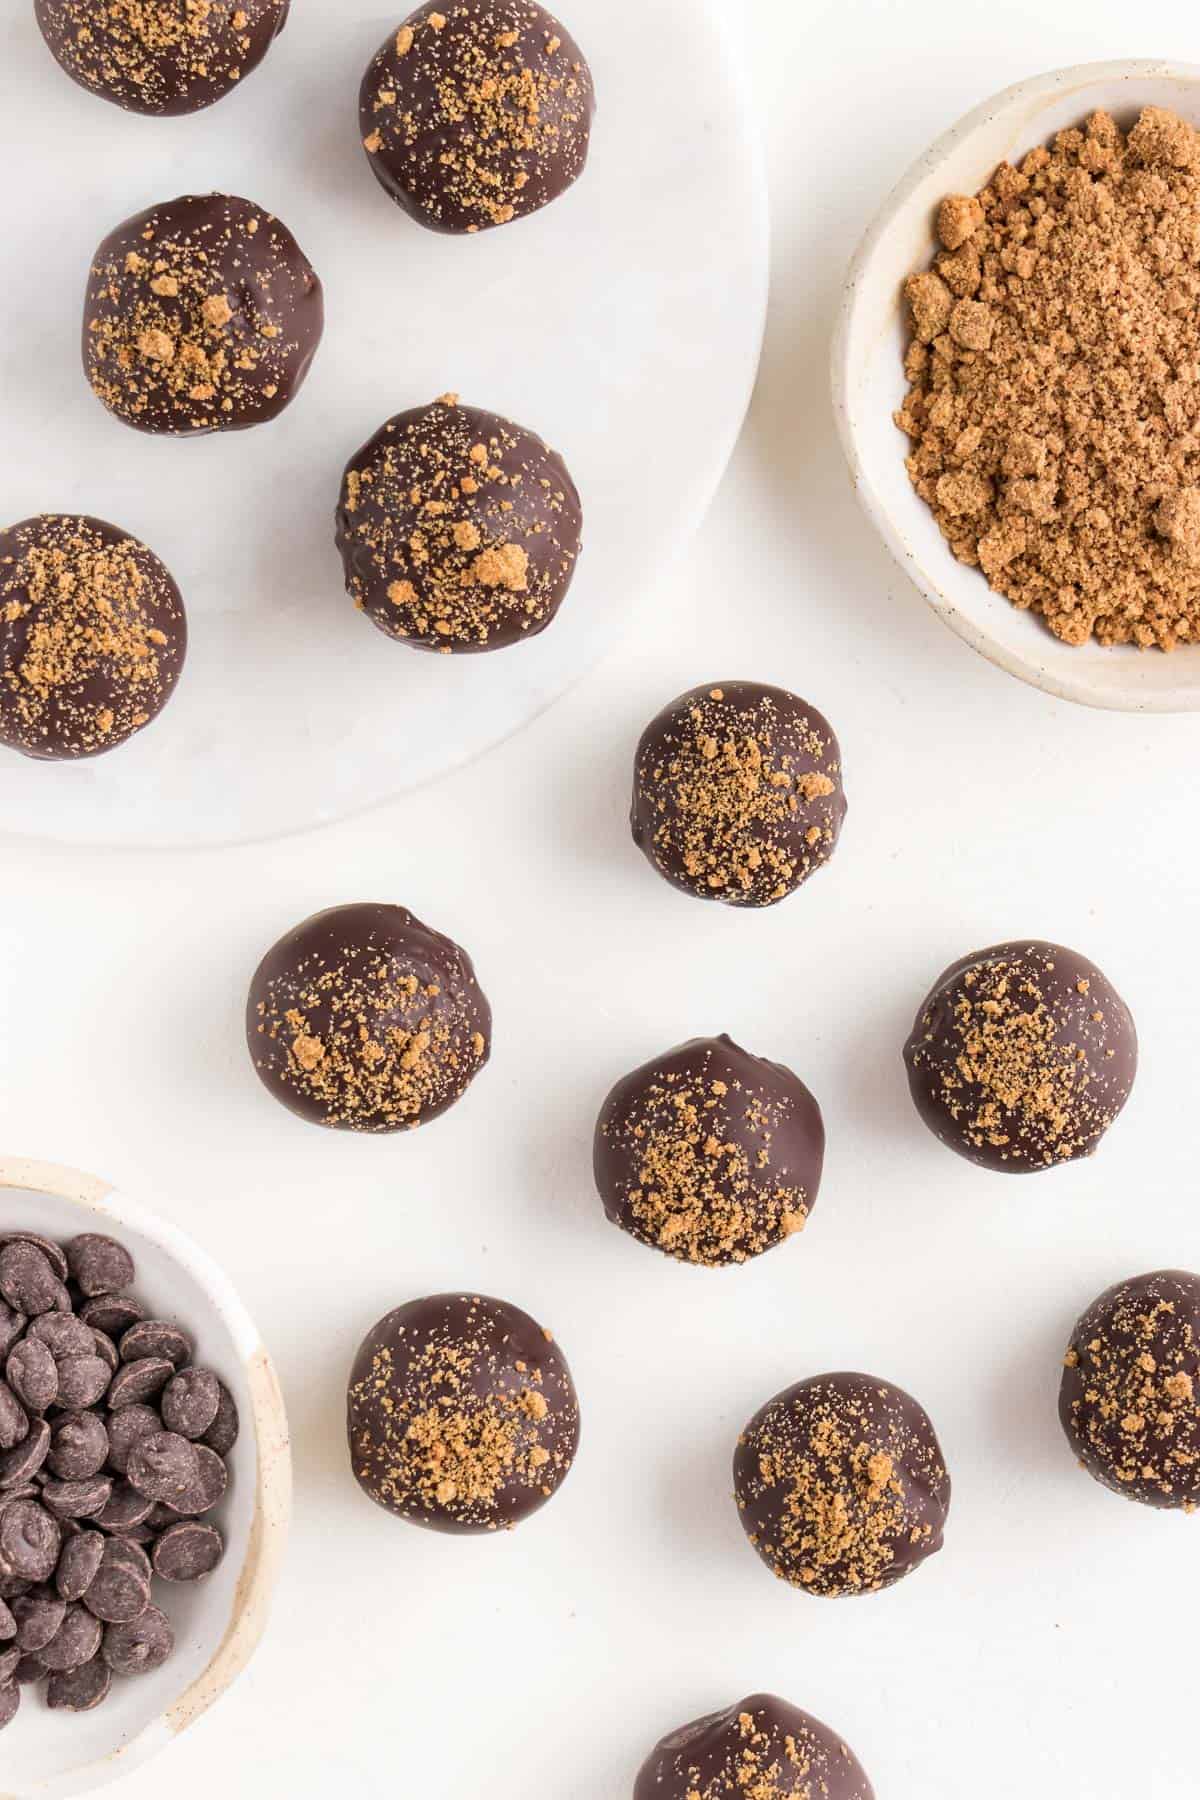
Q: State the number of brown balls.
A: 13